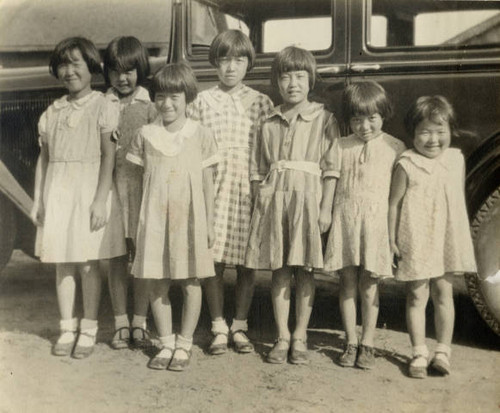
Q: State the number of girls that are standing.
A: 7